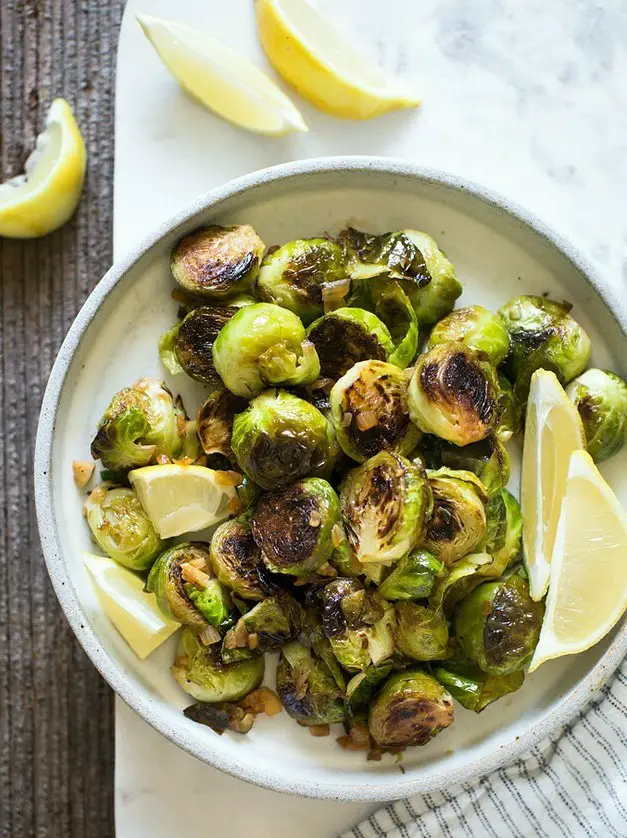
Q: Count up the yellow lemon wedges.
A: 7